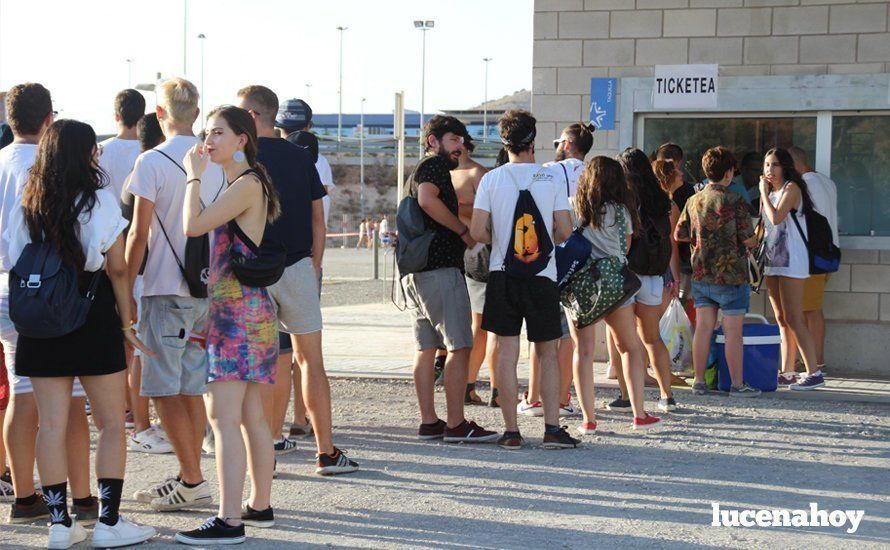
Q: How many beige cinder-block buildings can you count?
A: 1